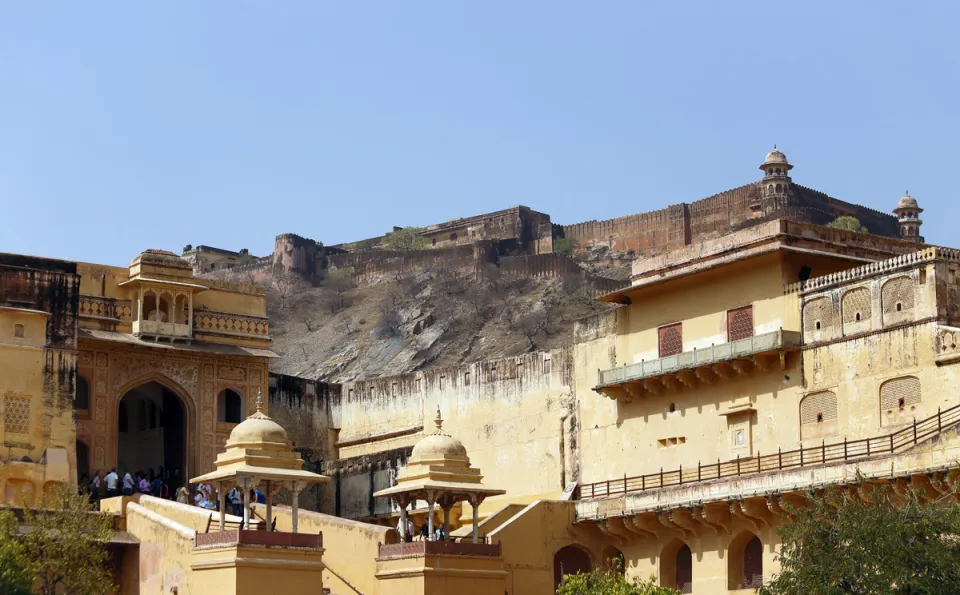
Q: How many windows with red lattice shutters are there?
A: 2